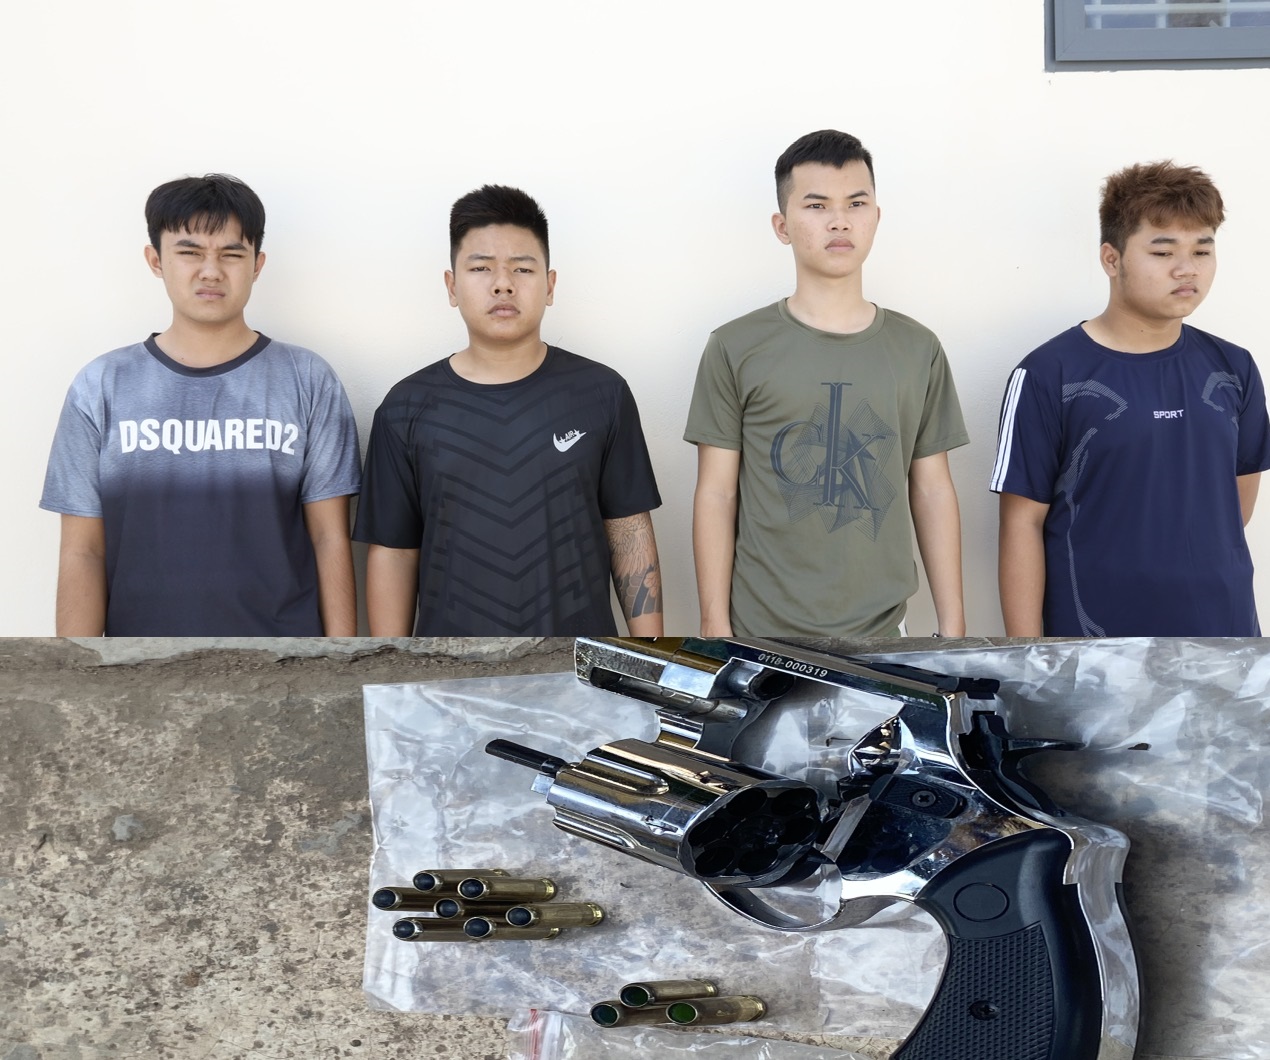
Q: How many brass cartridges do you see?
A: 10